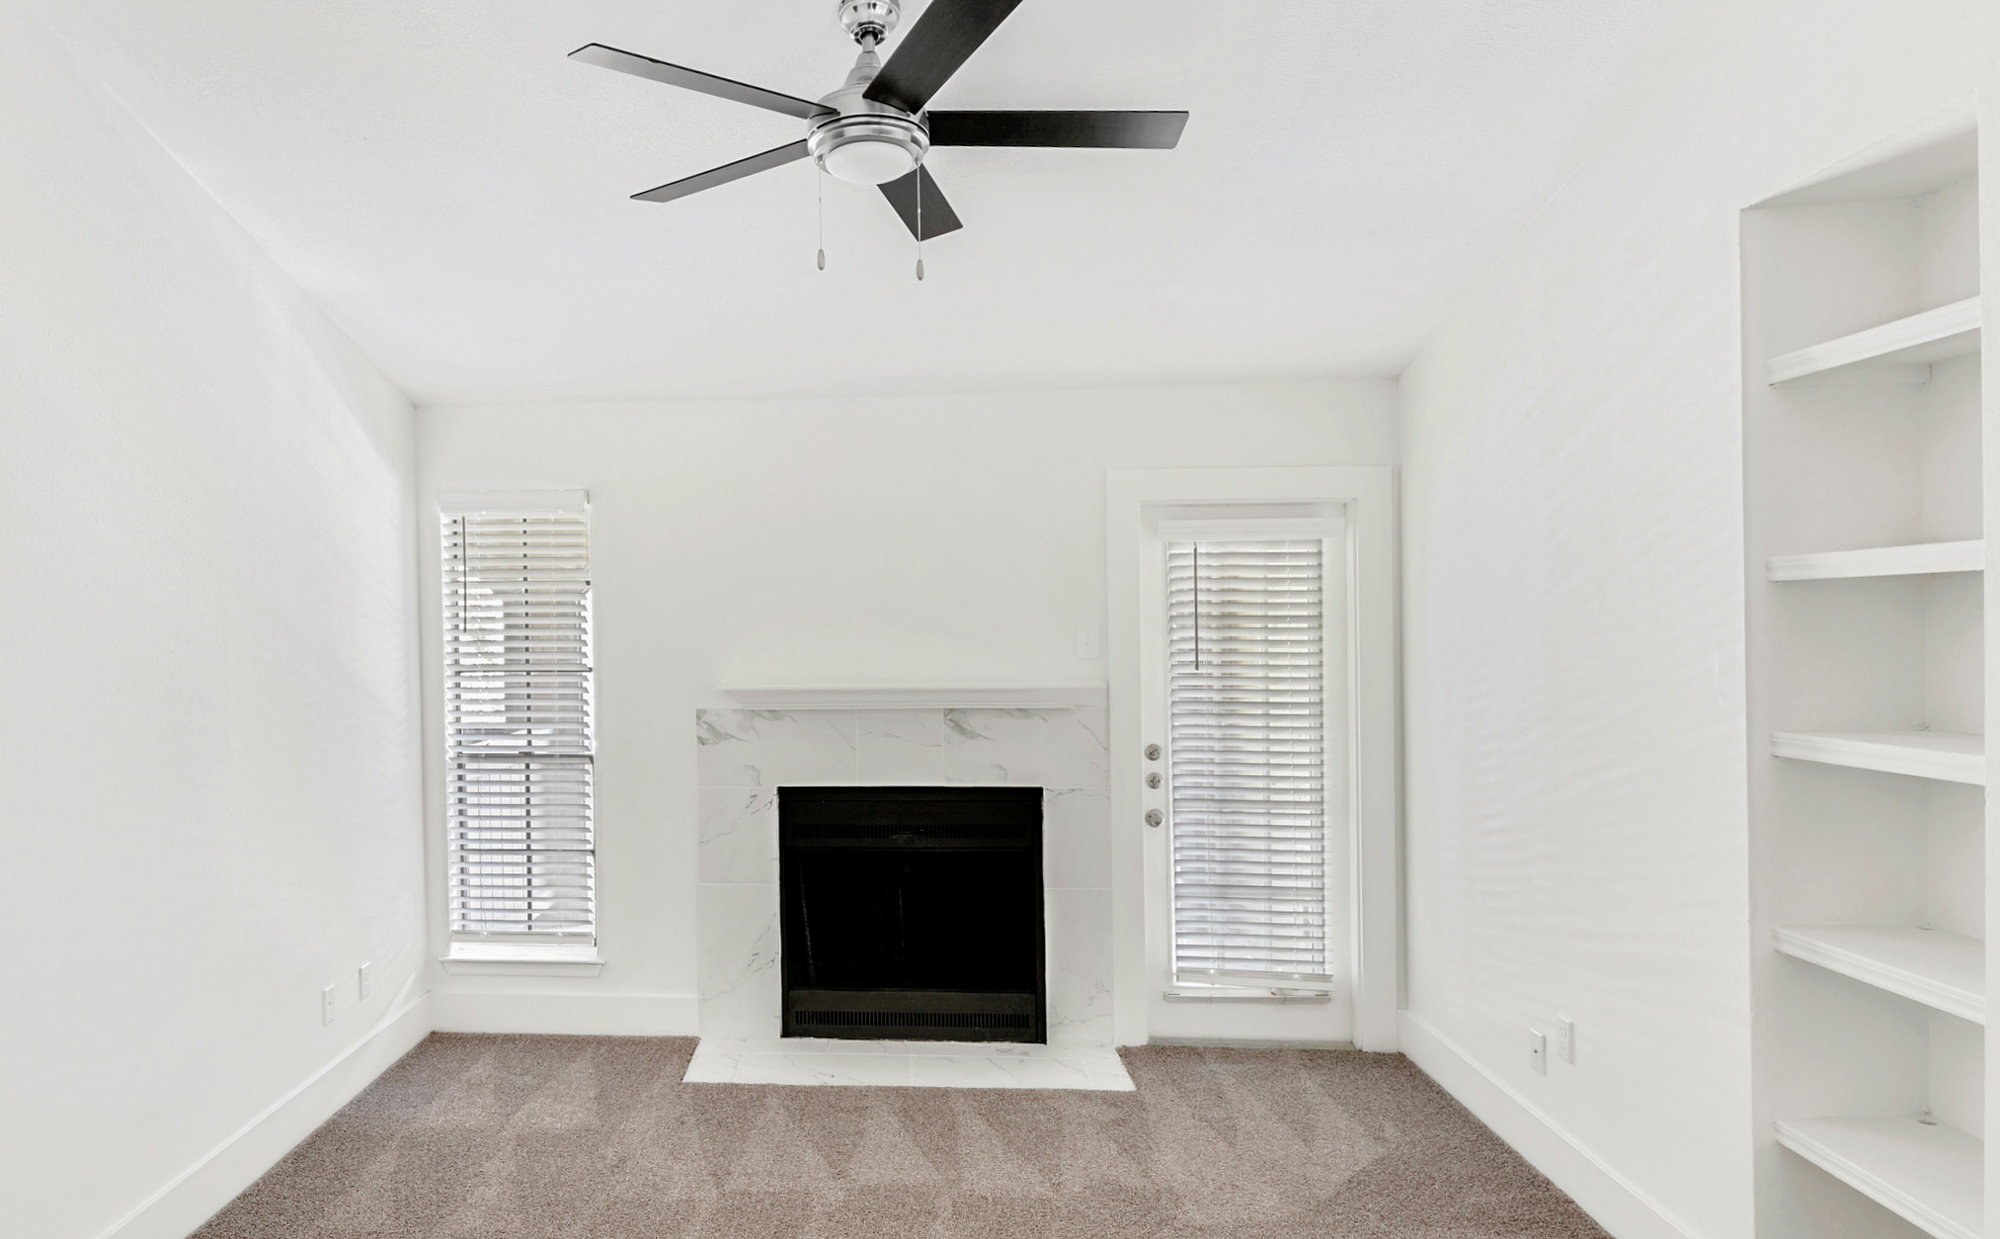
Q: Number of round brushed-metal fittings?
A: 3